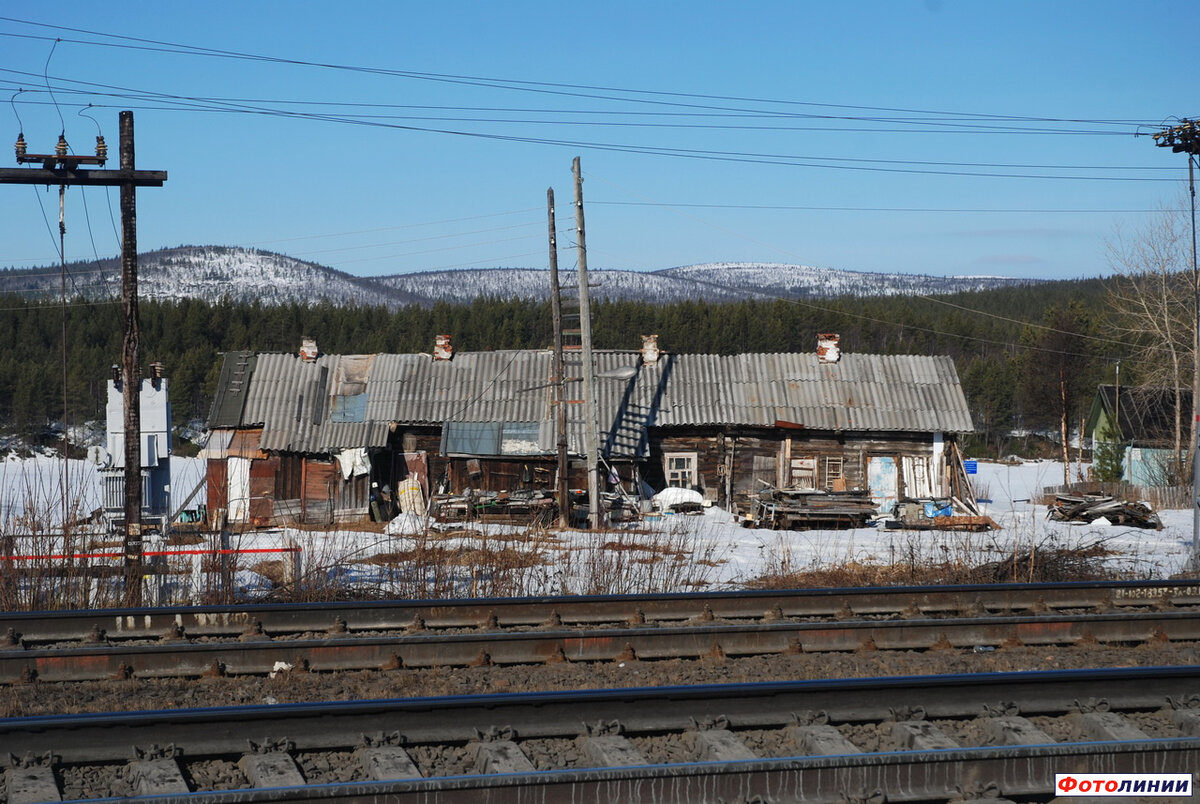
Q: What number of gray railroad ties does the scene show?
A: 12